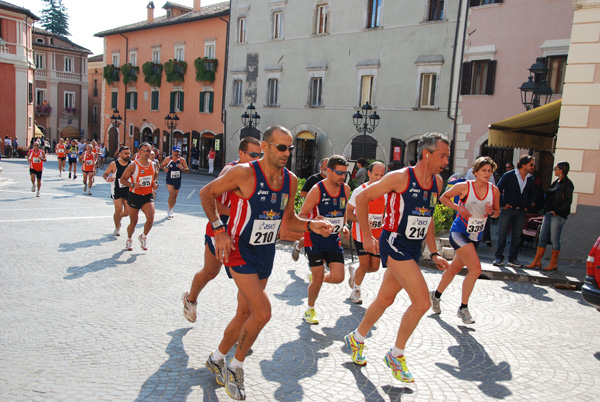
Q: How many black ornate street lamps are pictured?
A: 5